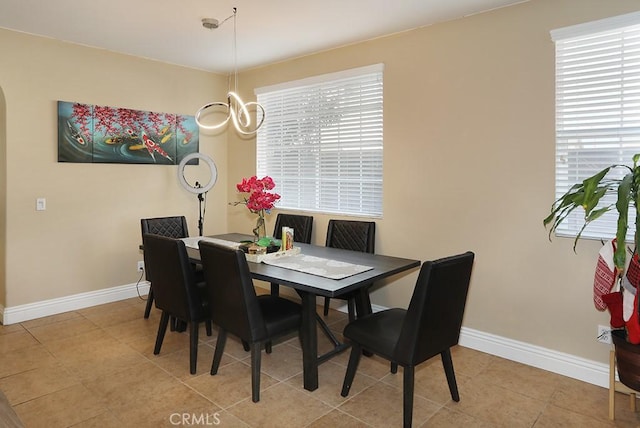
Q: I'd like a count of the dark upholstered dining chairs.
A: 6